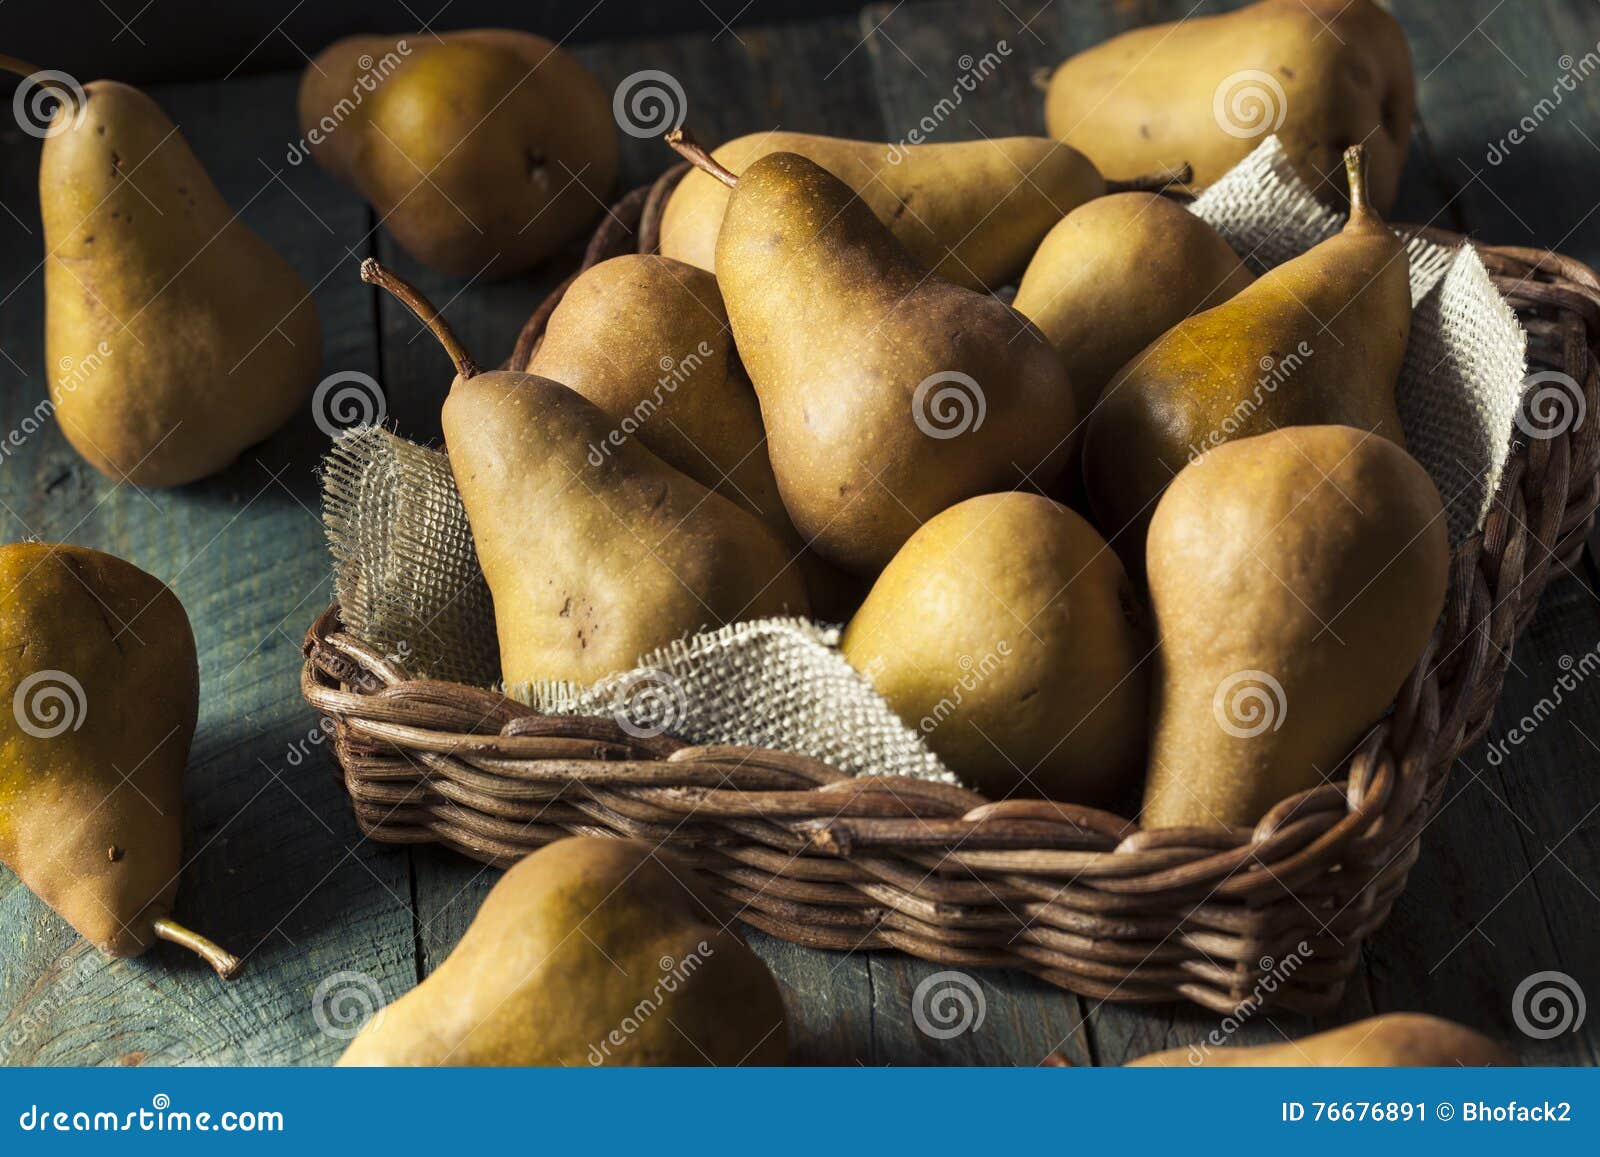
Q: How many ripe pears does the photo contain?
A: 14